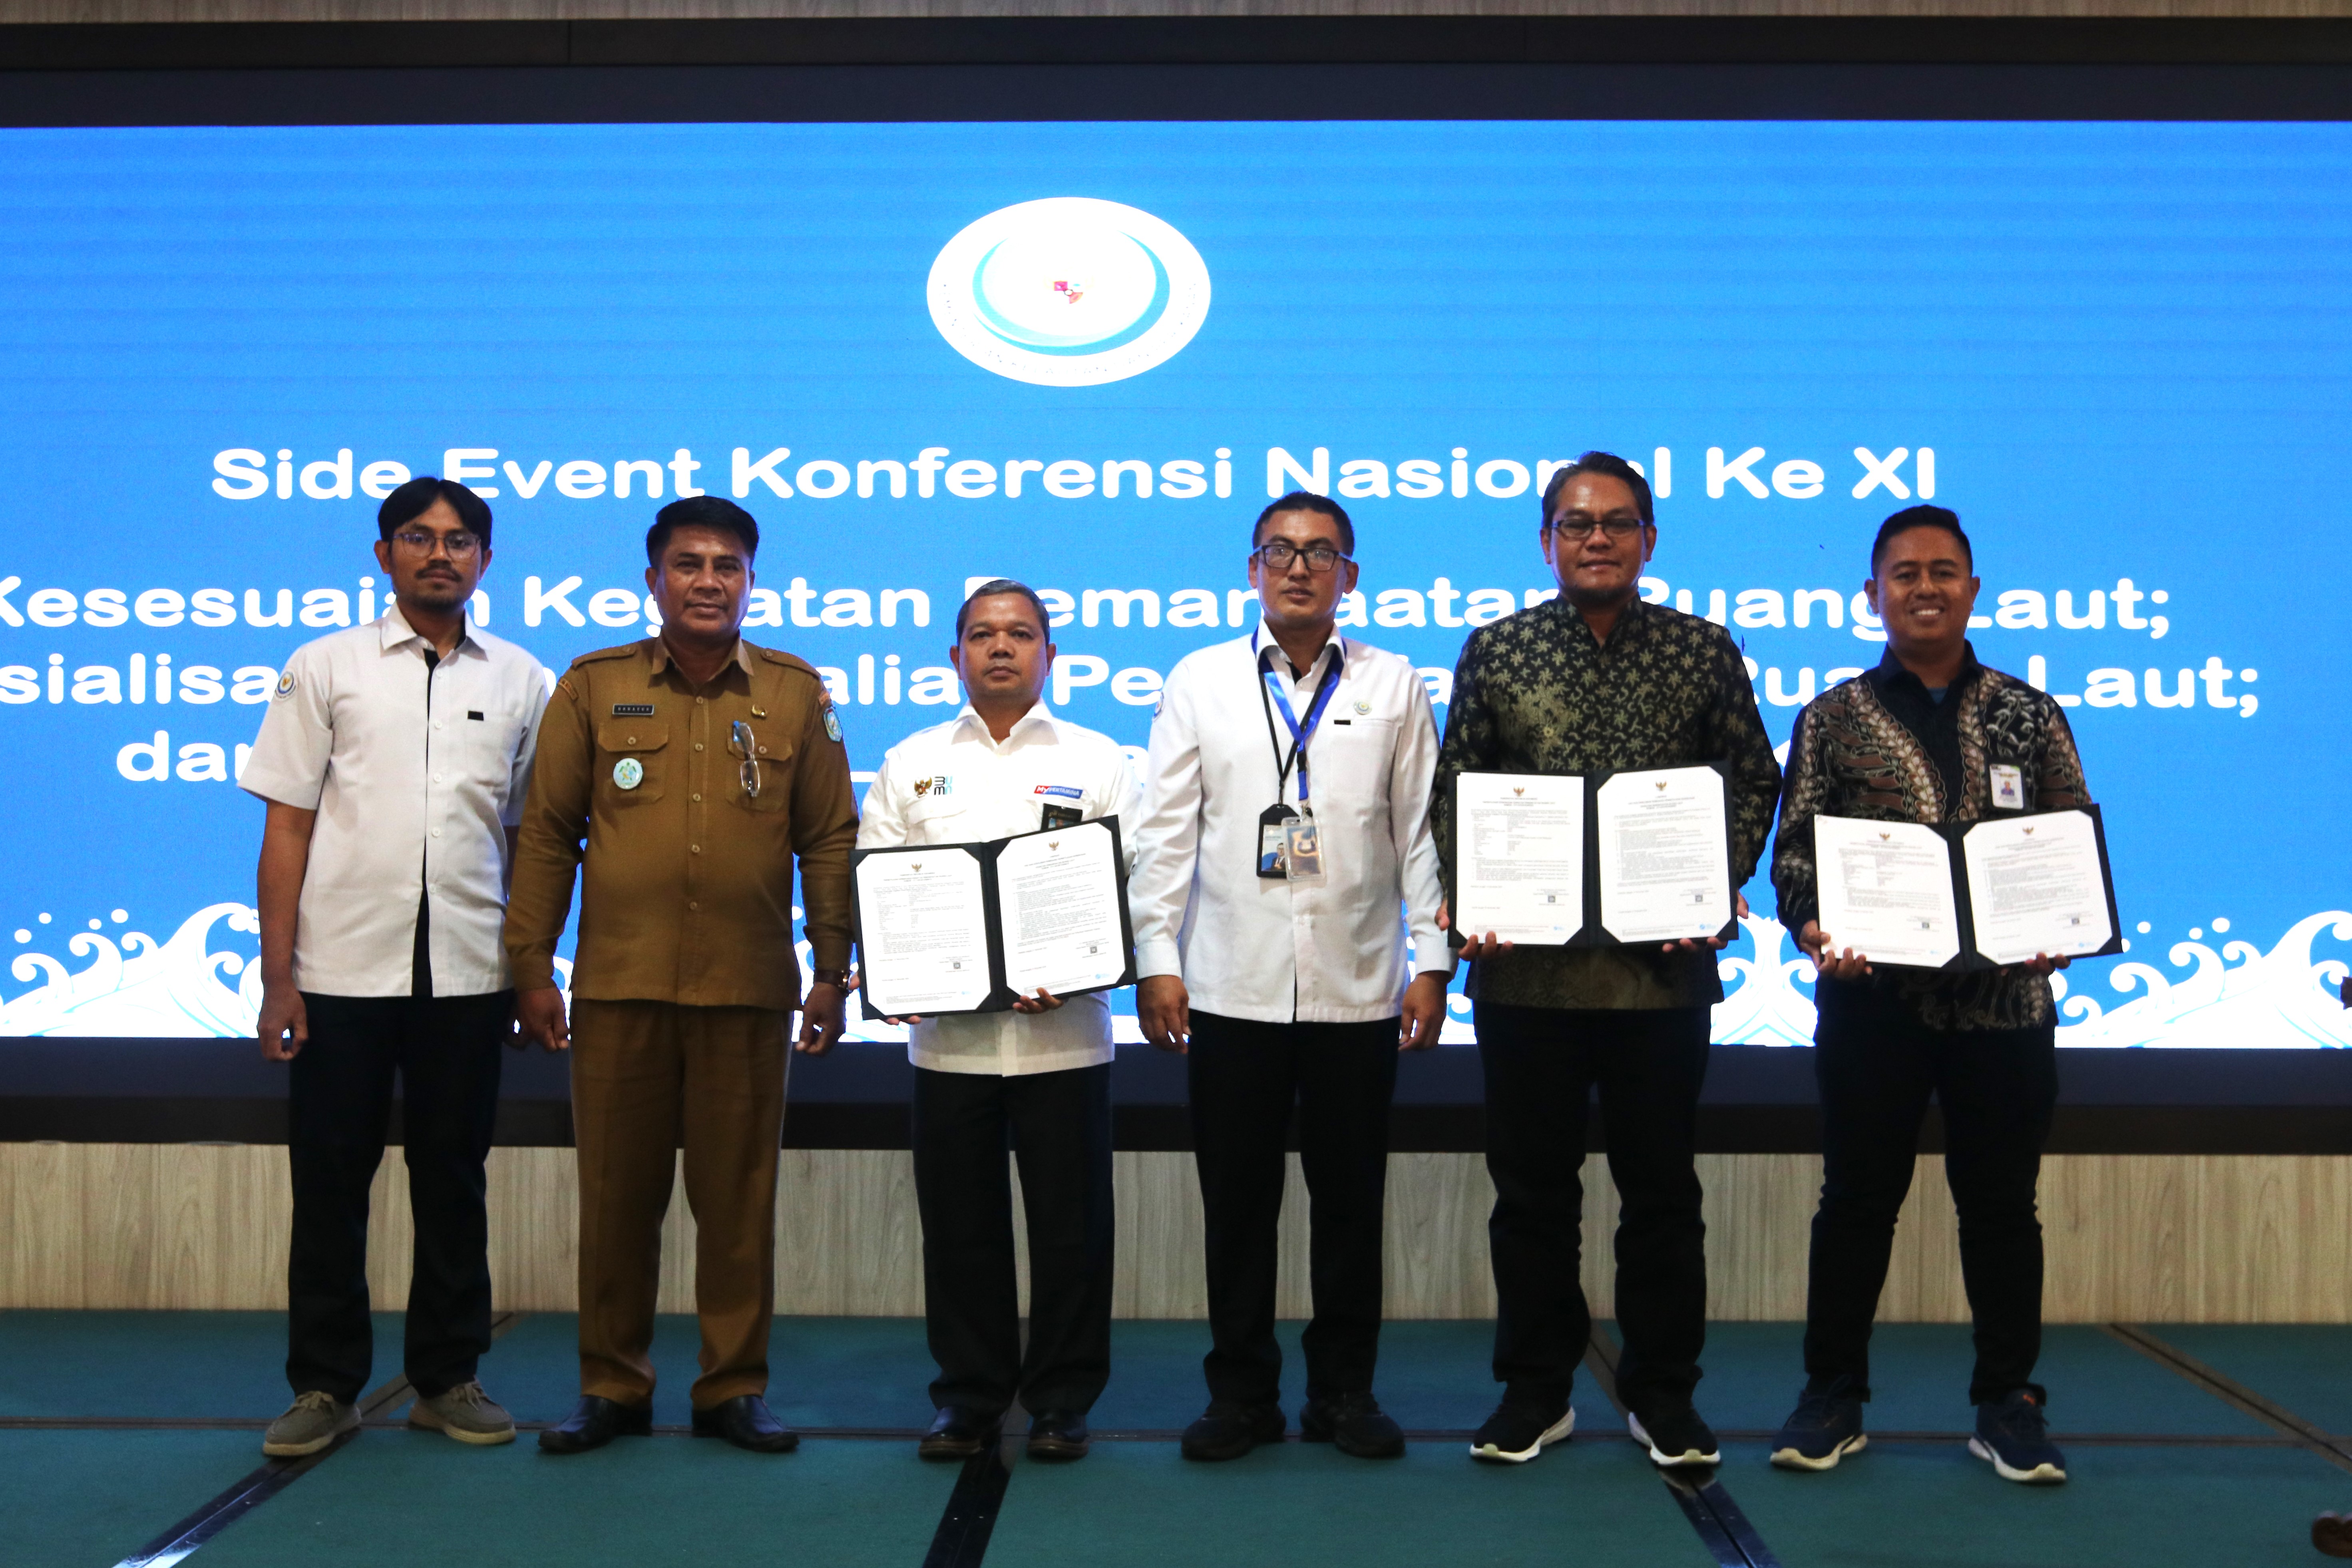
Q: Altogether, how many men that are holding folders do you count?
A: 3